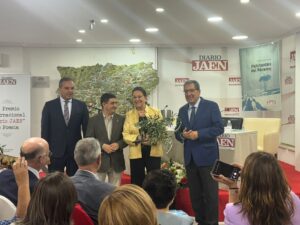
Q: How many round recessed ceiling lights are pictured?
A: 10